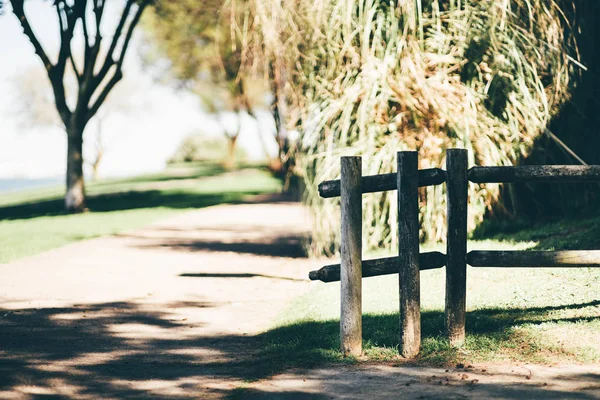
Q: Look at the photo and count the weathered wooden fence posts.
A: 3